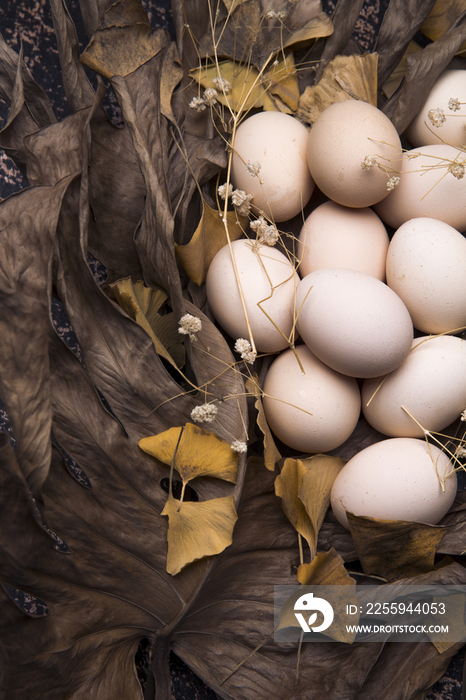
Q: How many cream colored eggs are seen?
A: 11